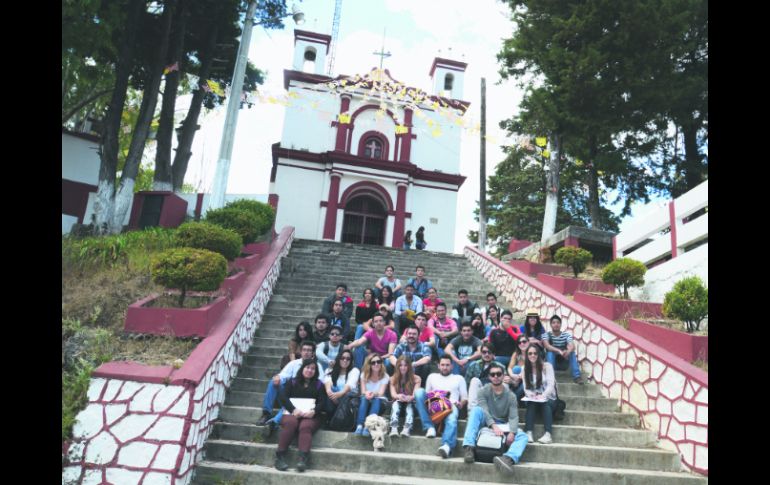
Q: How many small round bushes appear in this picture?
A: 7